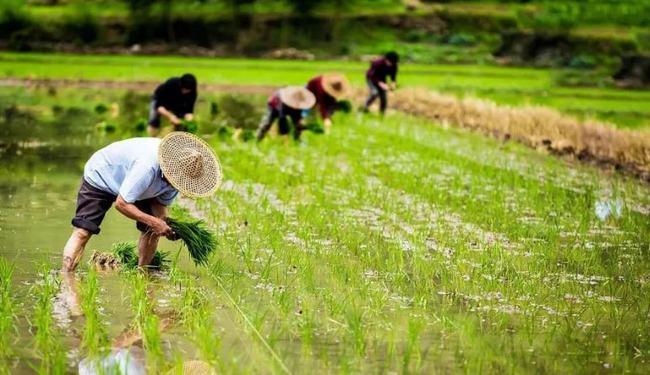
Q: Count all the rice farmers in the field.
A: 5